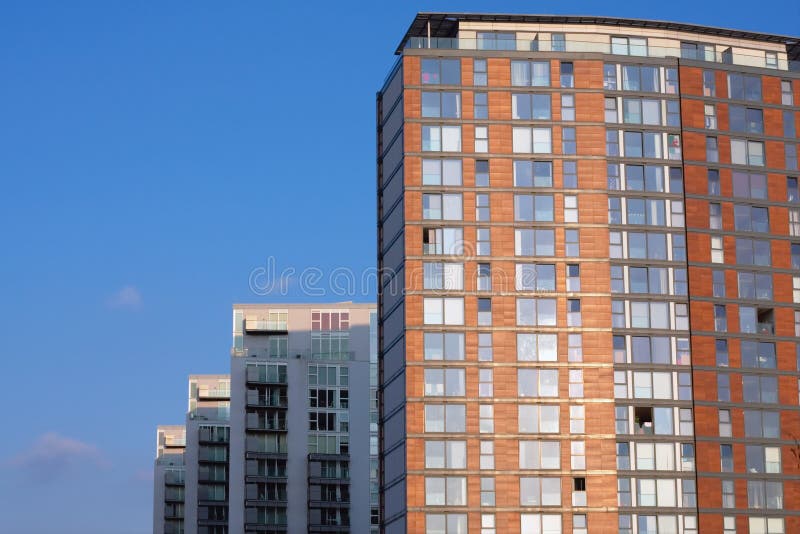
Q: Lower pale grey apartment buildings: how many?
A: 3